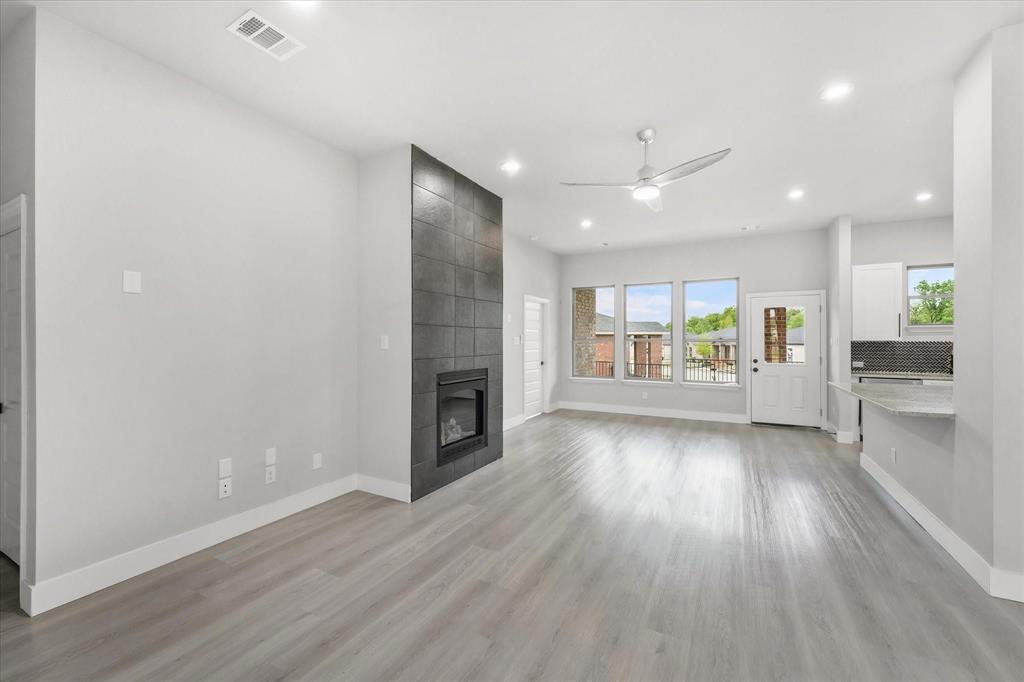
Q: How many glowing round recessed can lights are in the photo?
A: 6